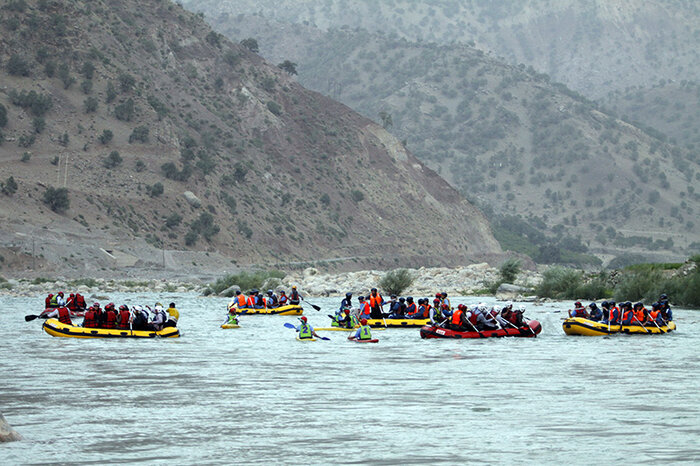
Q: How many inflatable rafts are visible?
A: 6